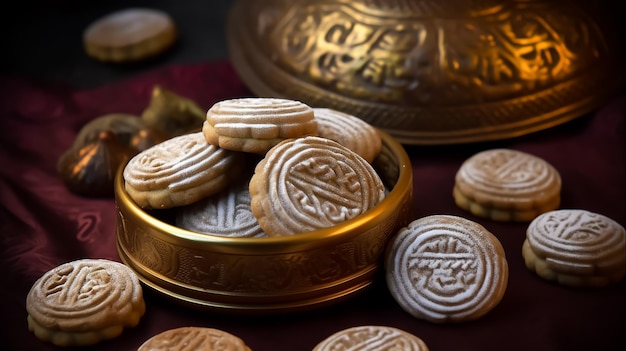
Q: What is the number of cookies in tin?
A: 5